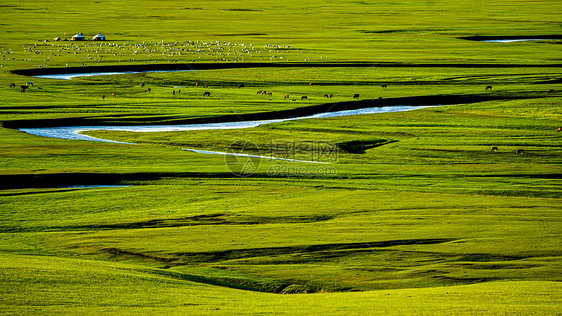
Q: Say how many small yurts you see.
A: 2